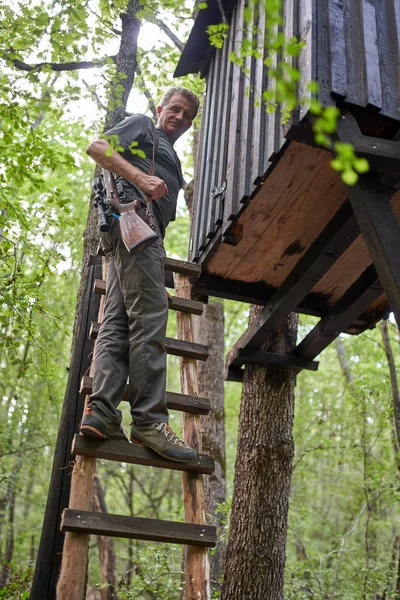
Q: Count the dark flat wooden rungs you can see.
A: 6